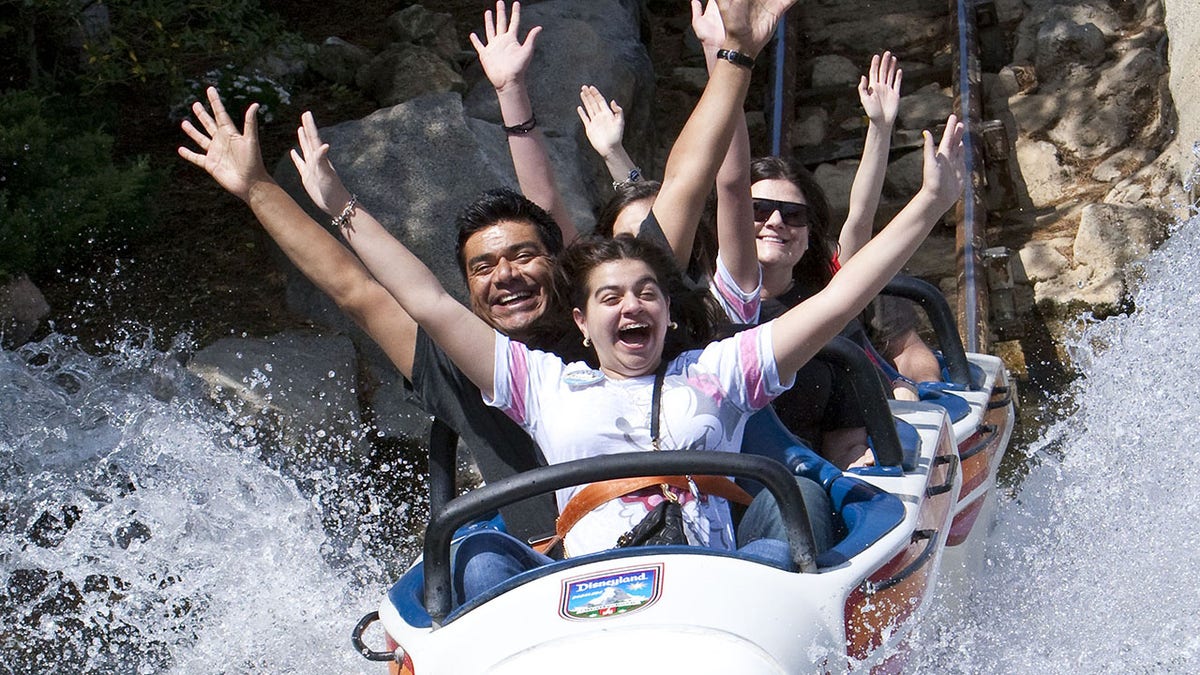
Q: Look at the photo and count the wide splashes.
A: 2